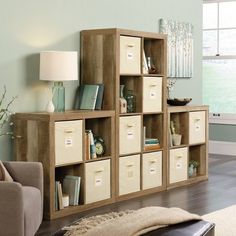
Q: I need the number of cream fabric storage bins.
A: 9